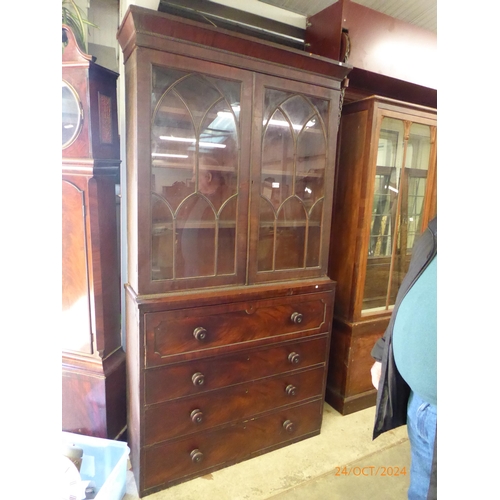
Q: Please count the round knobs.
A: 8